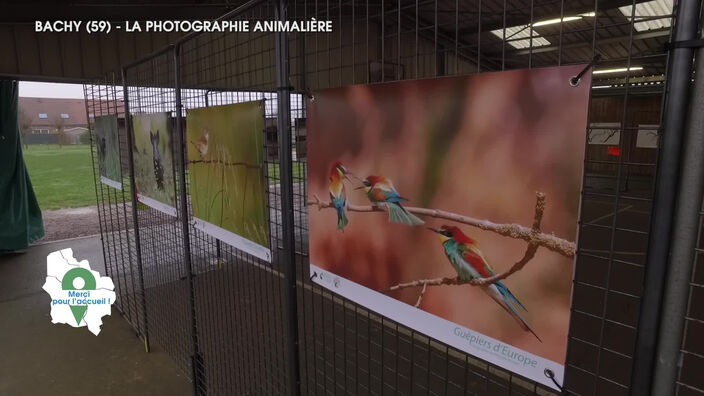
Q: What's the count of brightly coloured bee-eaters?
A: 3